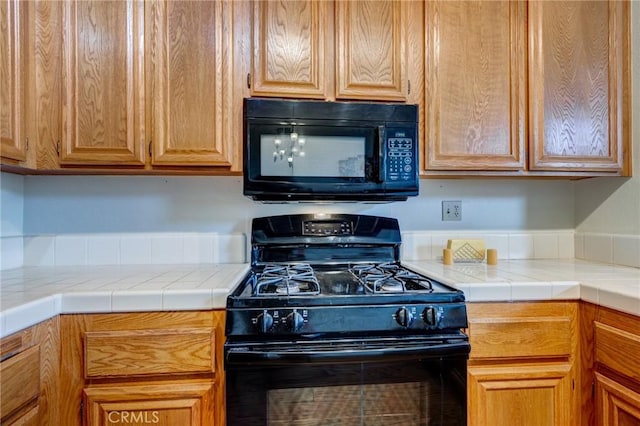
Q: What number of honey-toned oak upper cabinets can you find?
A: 7